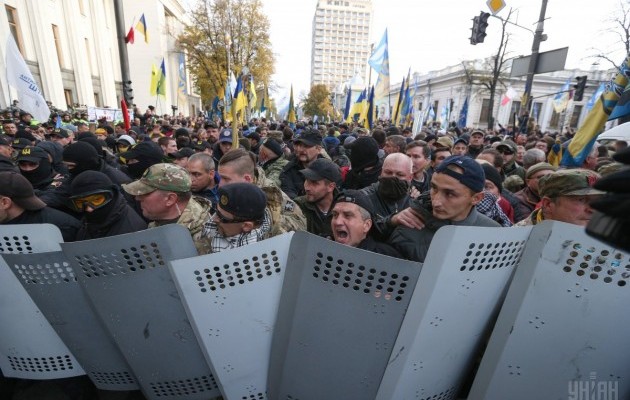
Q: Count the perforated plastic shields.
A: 7